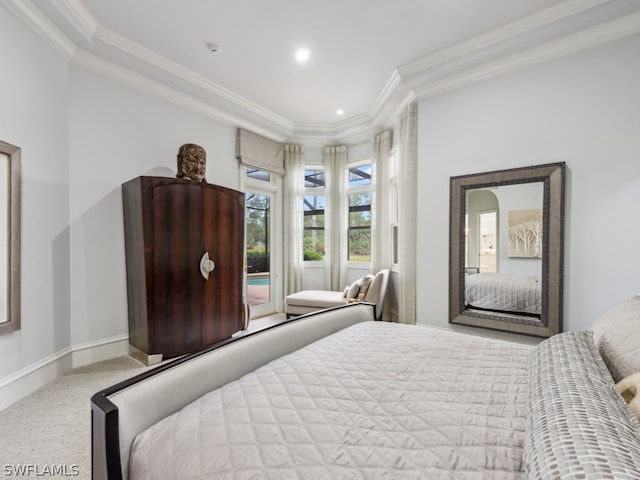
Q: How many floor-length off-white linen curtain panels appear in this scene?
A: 4